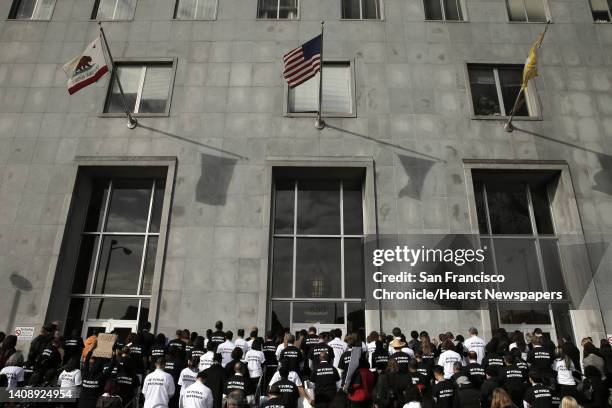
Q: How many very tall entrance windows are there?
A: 3